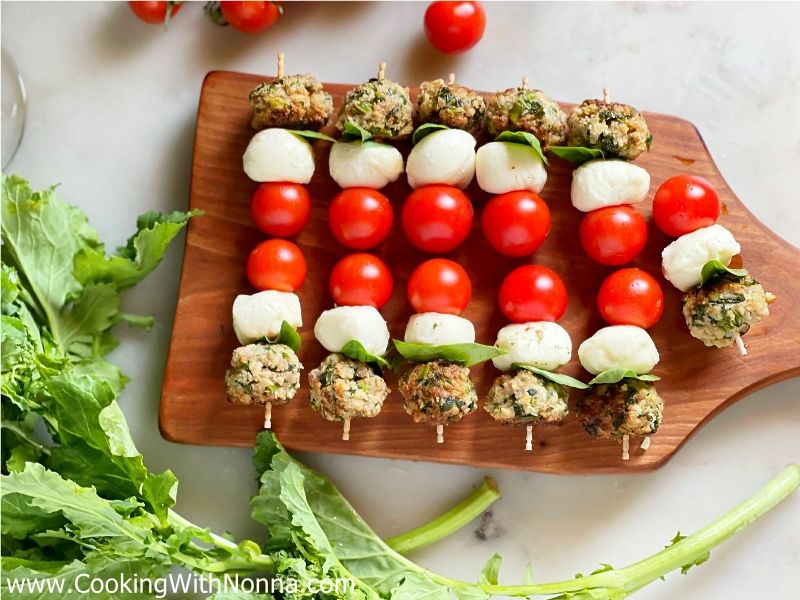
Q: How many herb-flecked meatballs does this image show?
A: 11